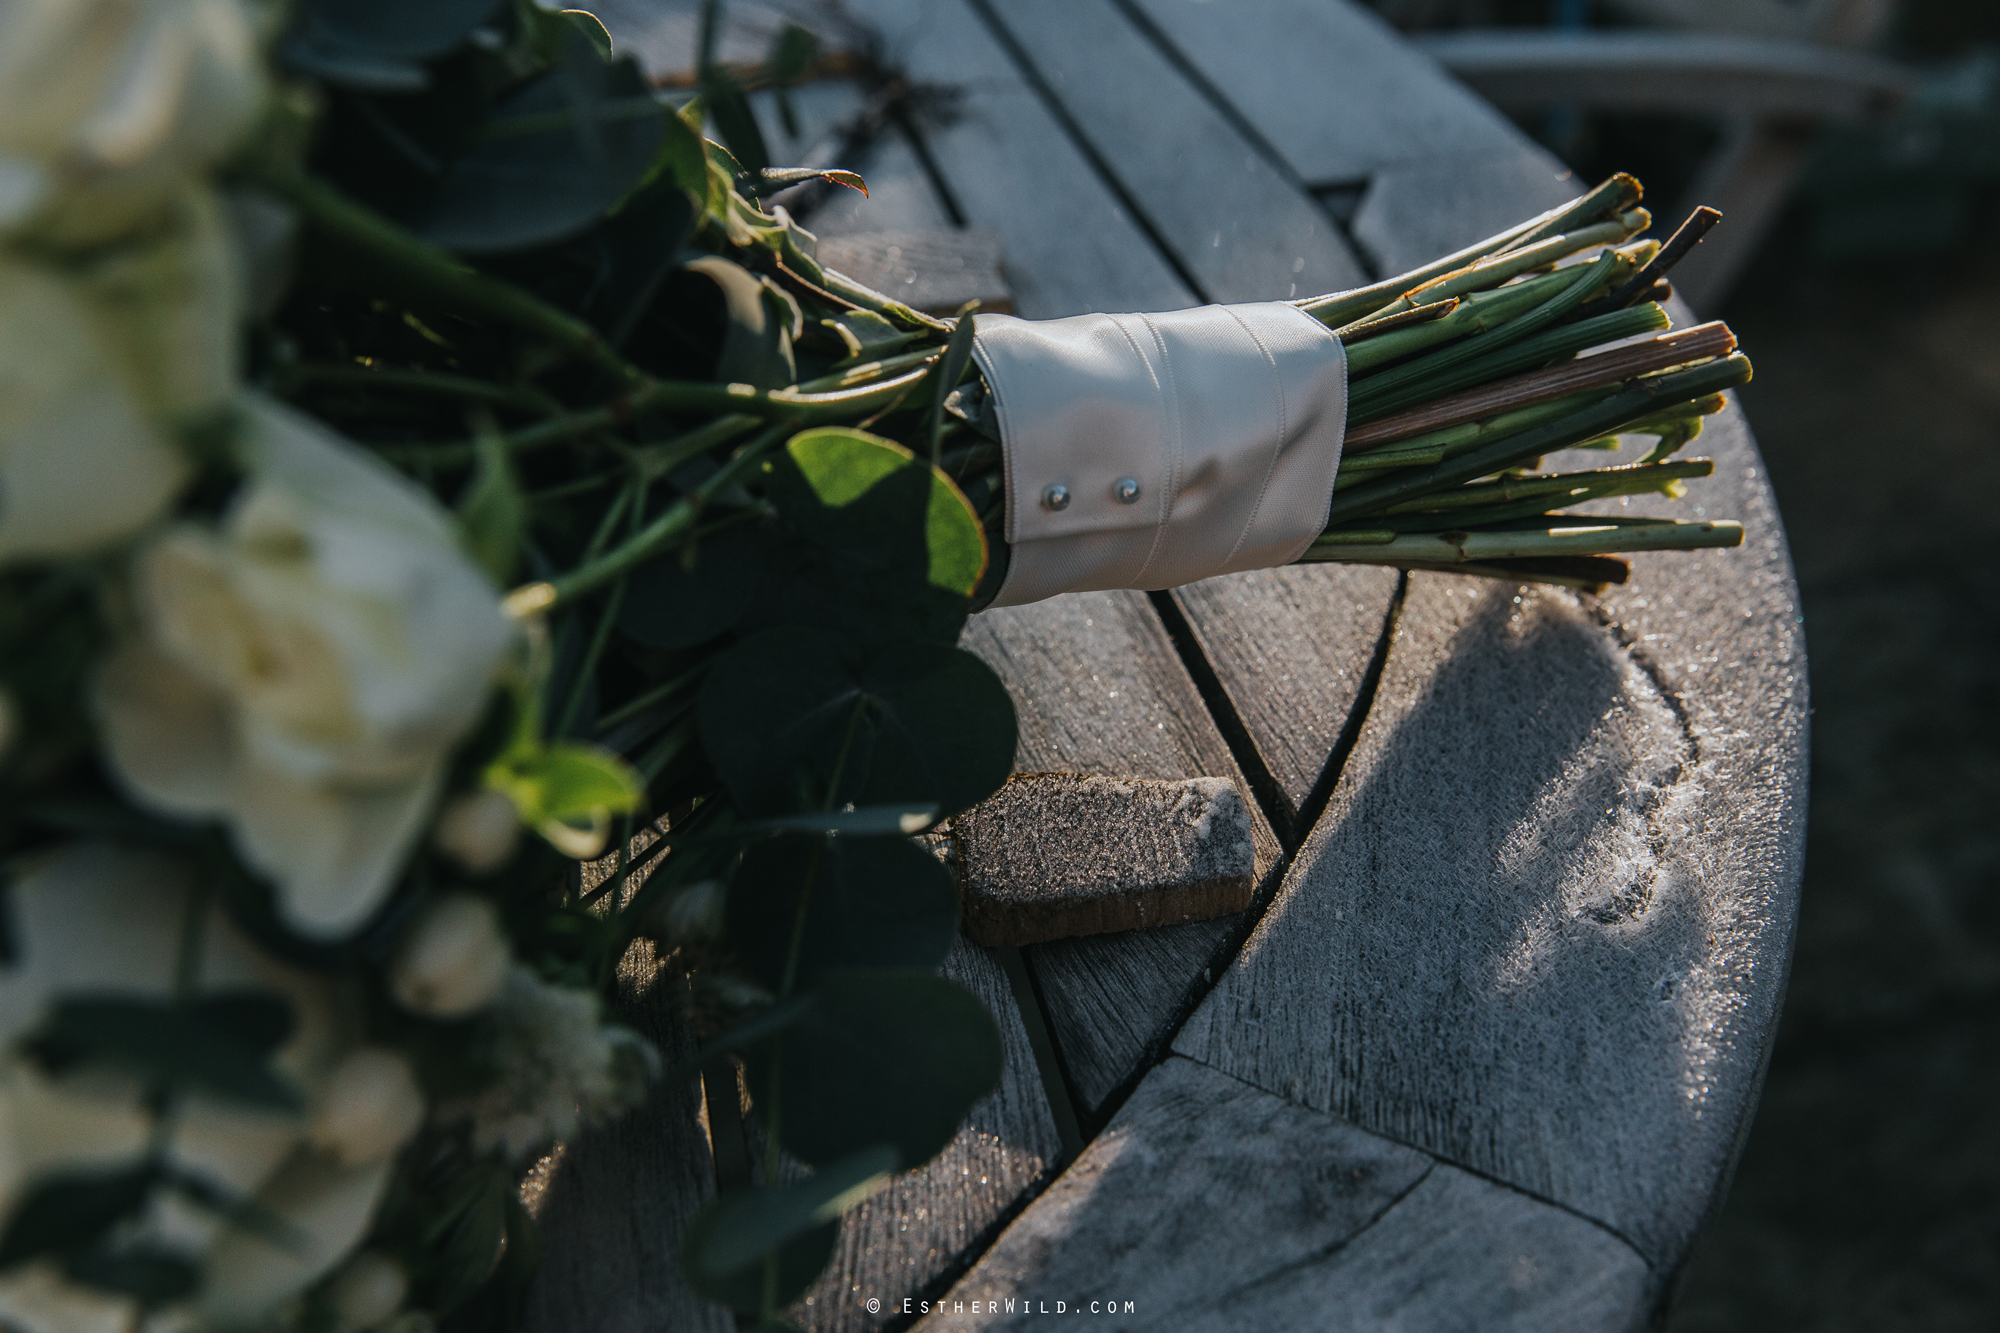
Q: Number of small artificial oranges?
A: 0